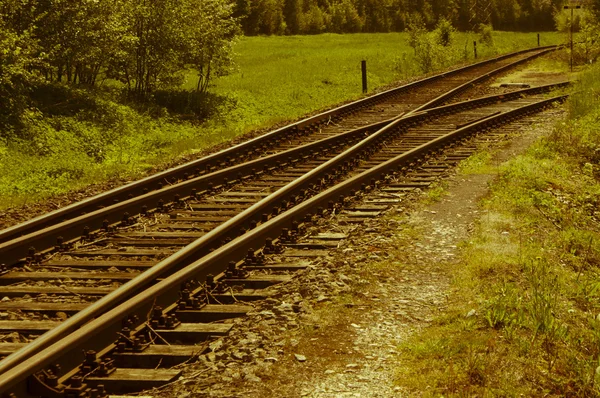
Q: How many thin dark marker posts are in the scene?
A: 3